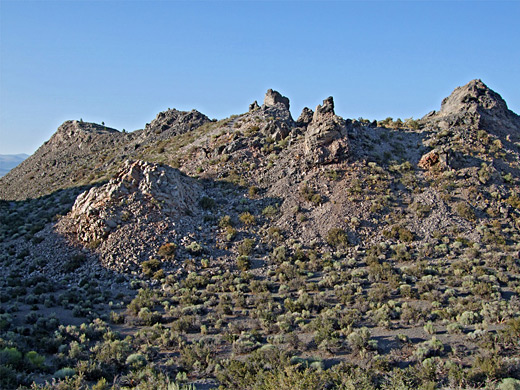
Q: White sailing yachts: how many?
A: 0